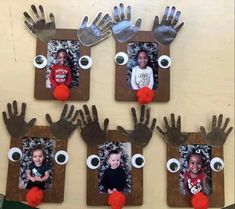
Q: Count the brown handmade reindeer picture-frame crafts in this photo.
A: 5